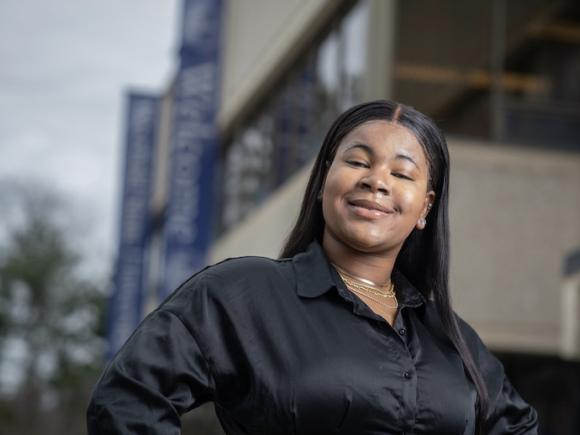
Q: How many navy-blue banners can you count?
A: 2